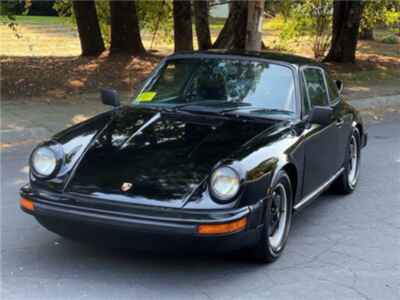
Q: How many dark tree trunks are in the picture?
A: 6